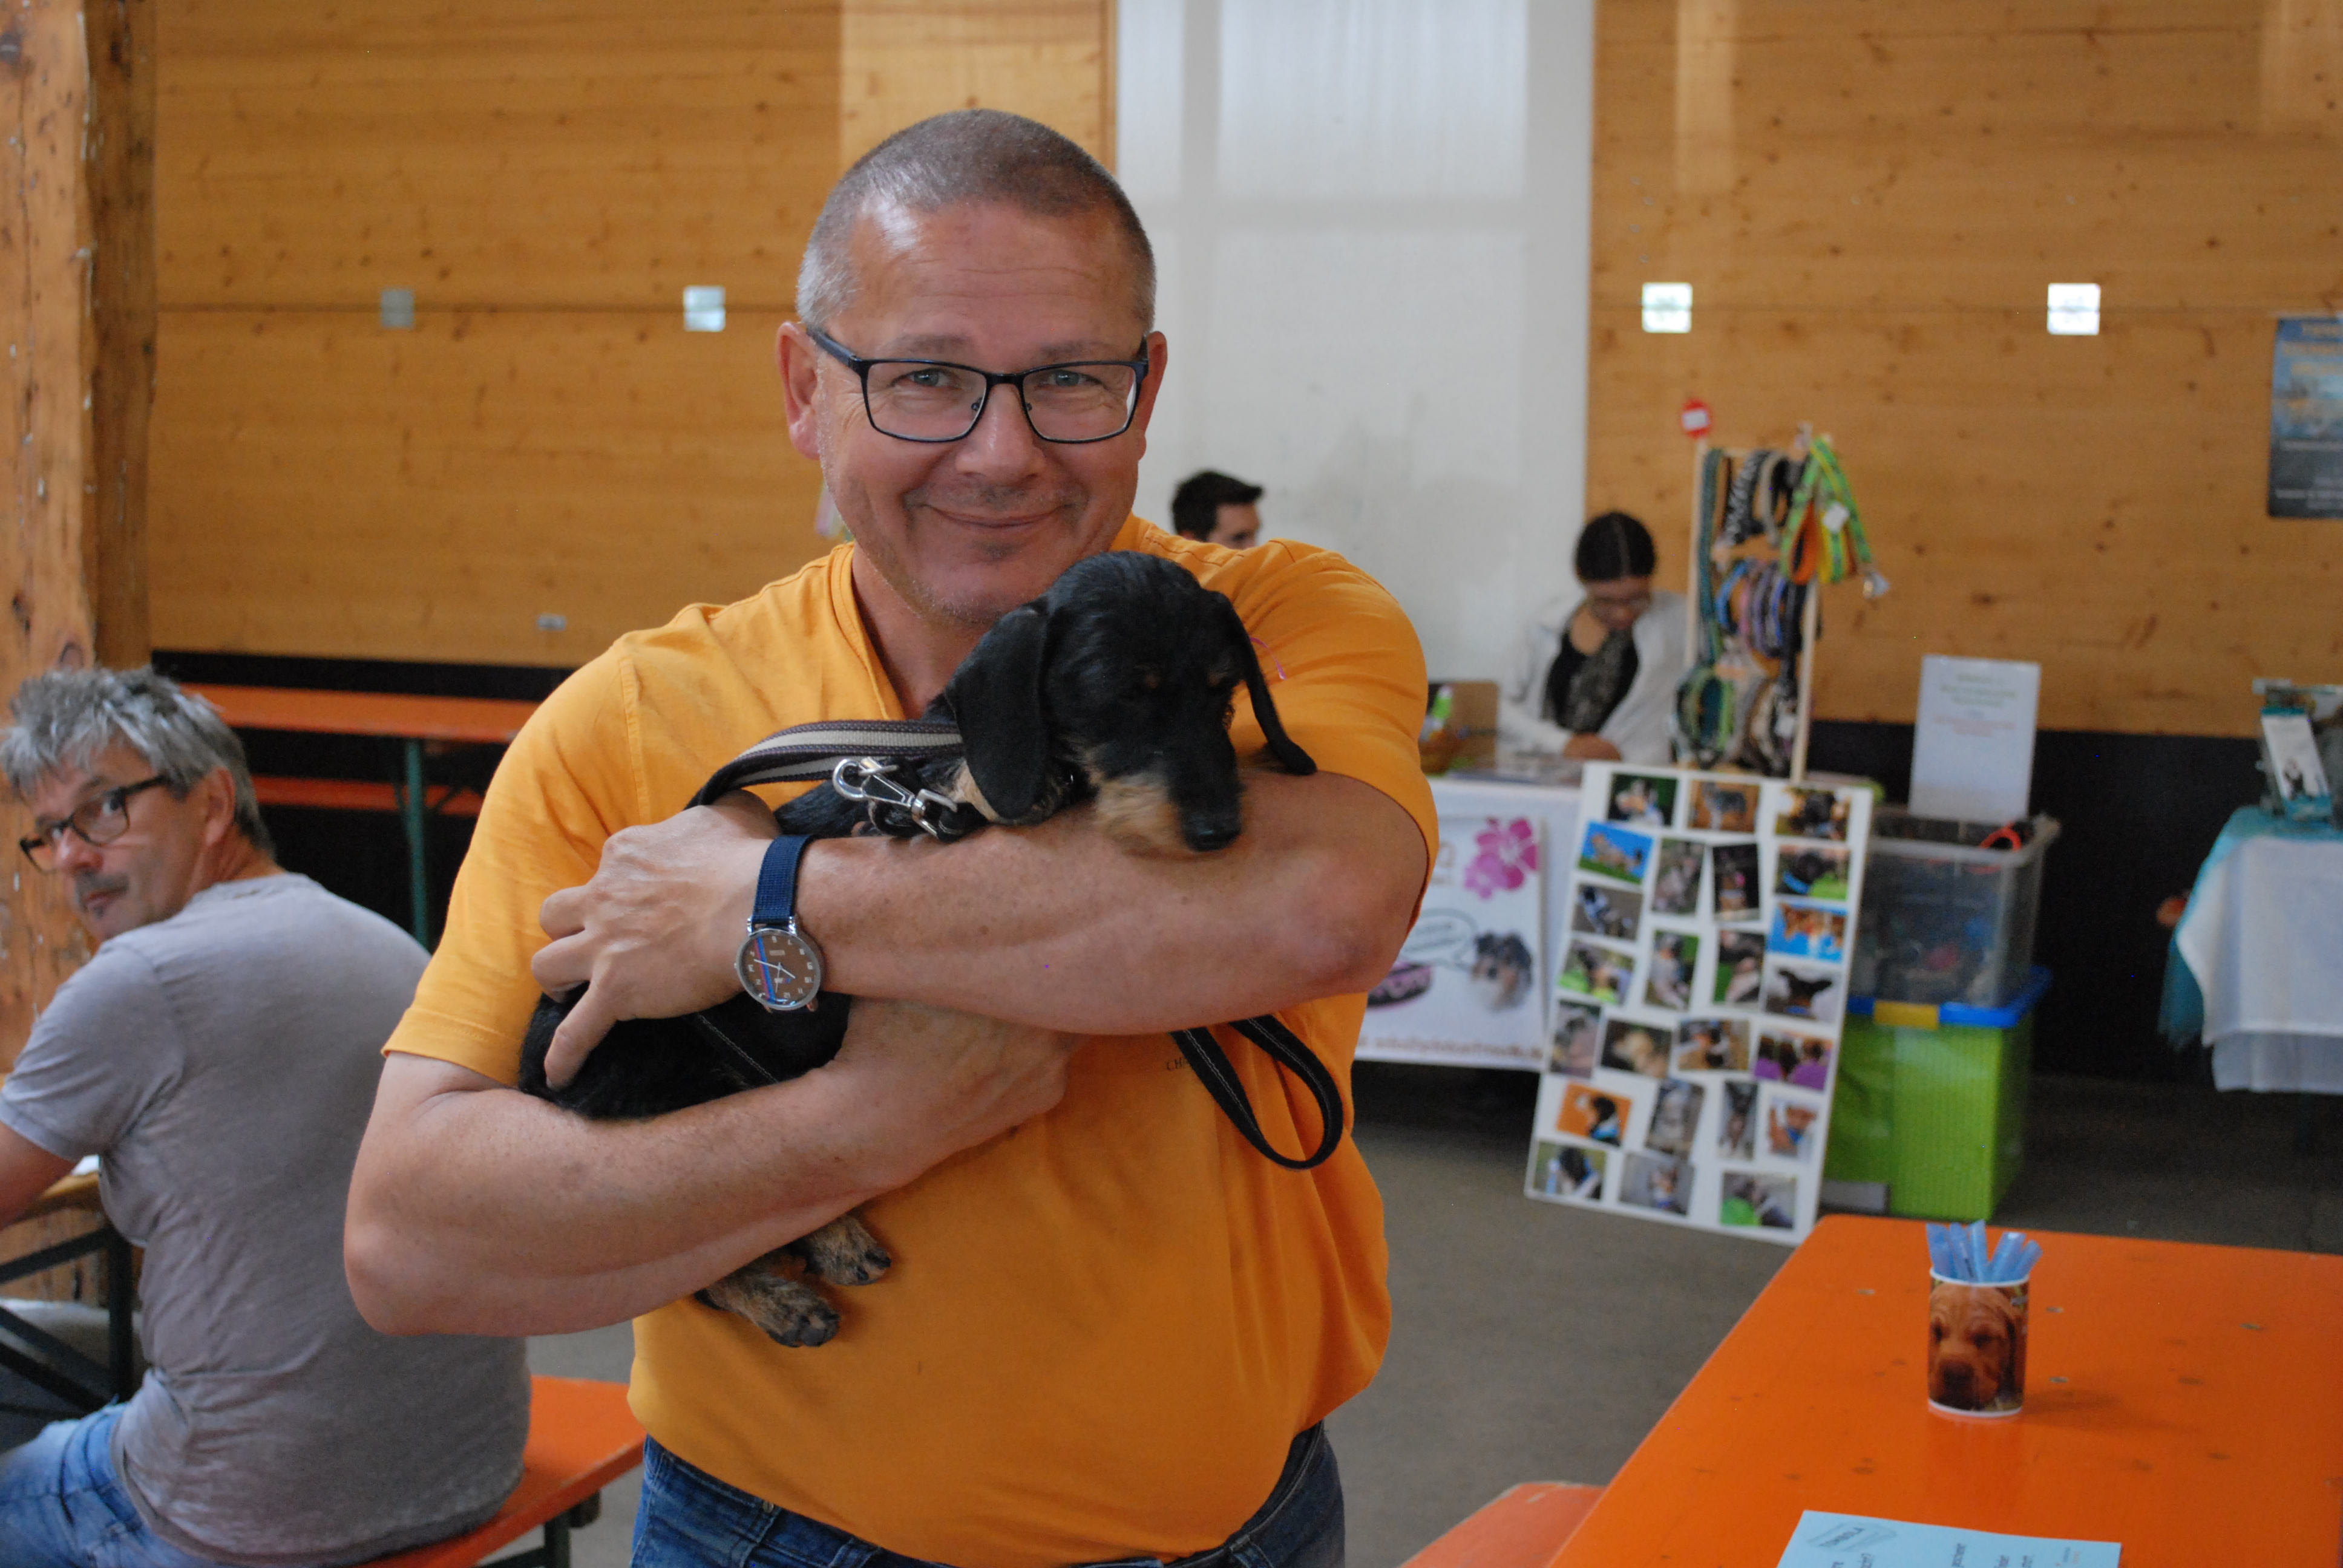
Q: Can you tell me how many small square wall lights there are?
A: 4